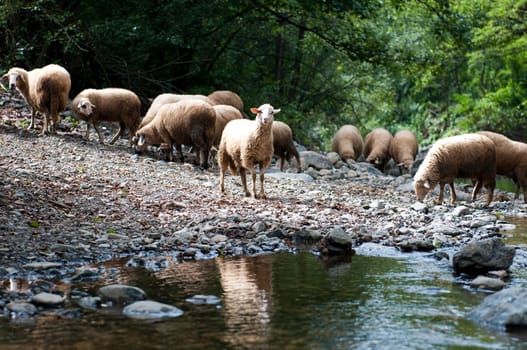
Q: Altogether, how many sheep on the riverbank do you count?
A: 13